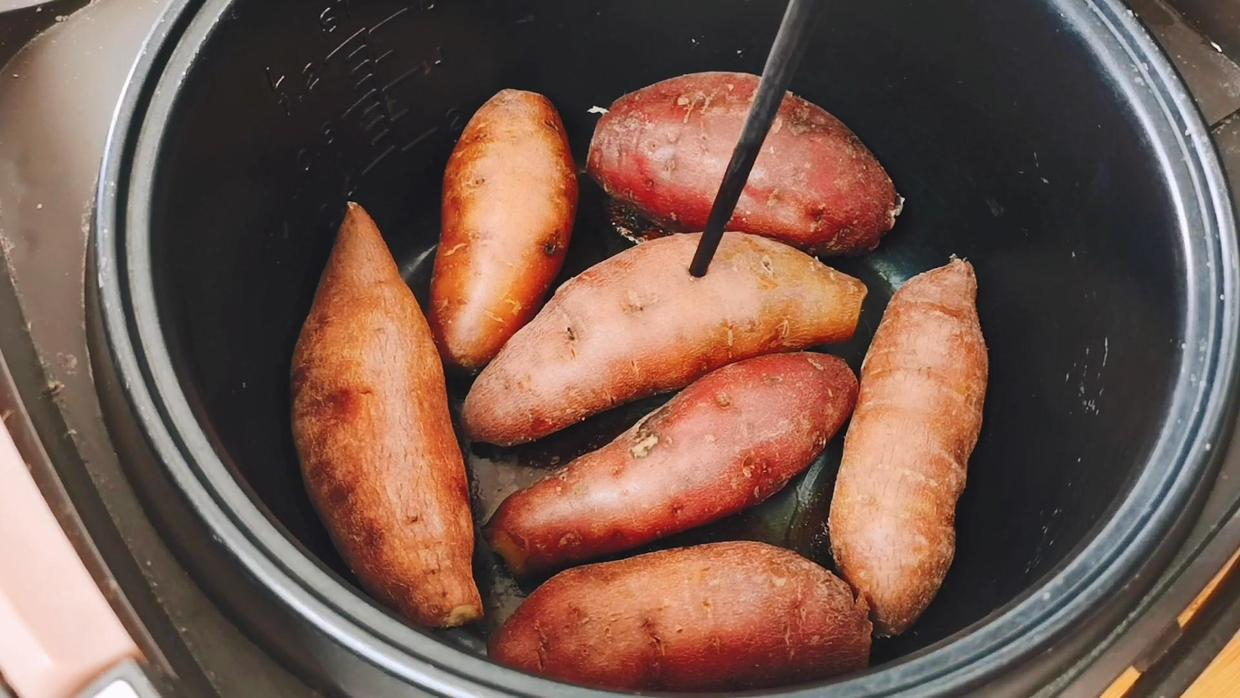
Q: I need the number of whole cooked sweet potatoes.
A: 7